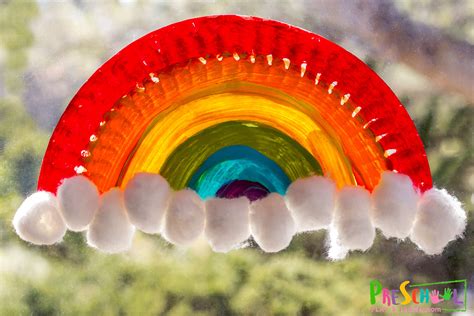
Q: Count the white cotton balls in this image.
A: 11